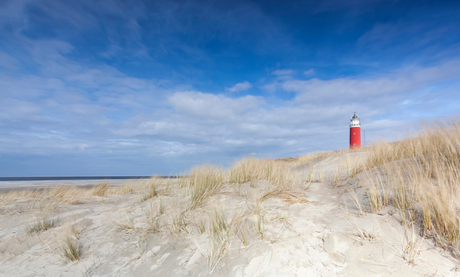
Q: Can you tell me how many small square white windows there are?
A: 2